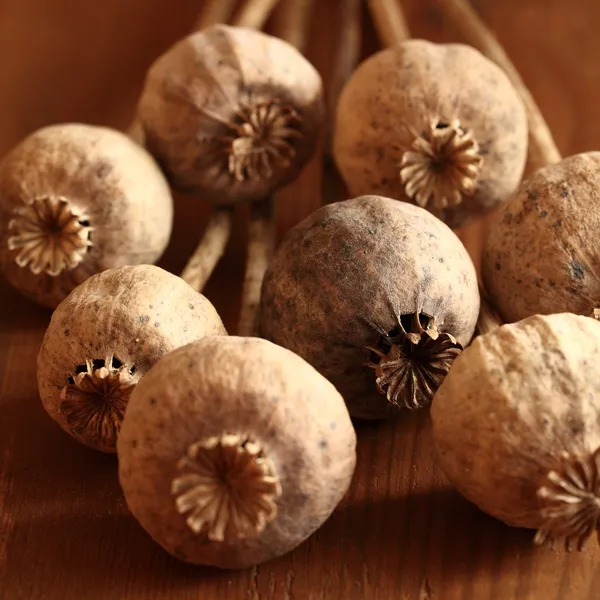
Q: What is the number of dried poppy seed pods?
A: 8